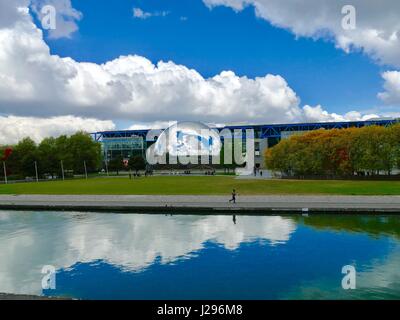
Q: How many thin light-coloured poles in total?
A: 5